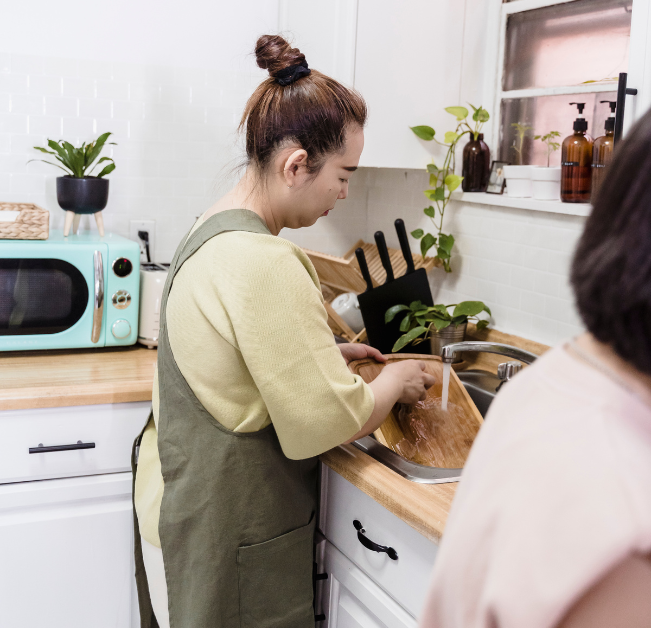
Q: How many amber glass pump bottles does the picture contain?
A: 2